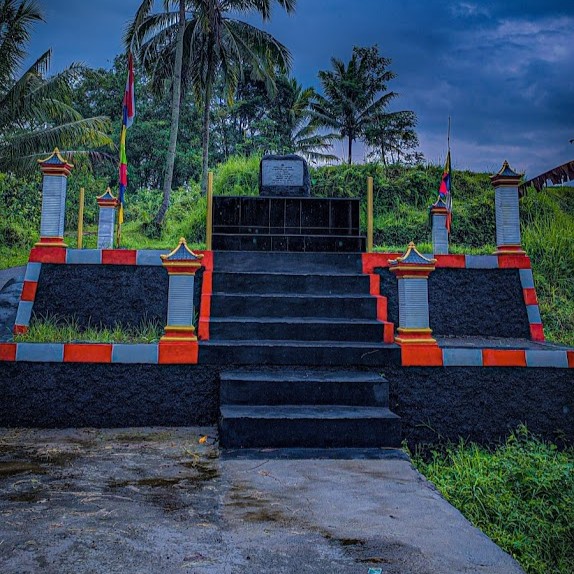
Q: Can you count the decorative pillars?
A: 6